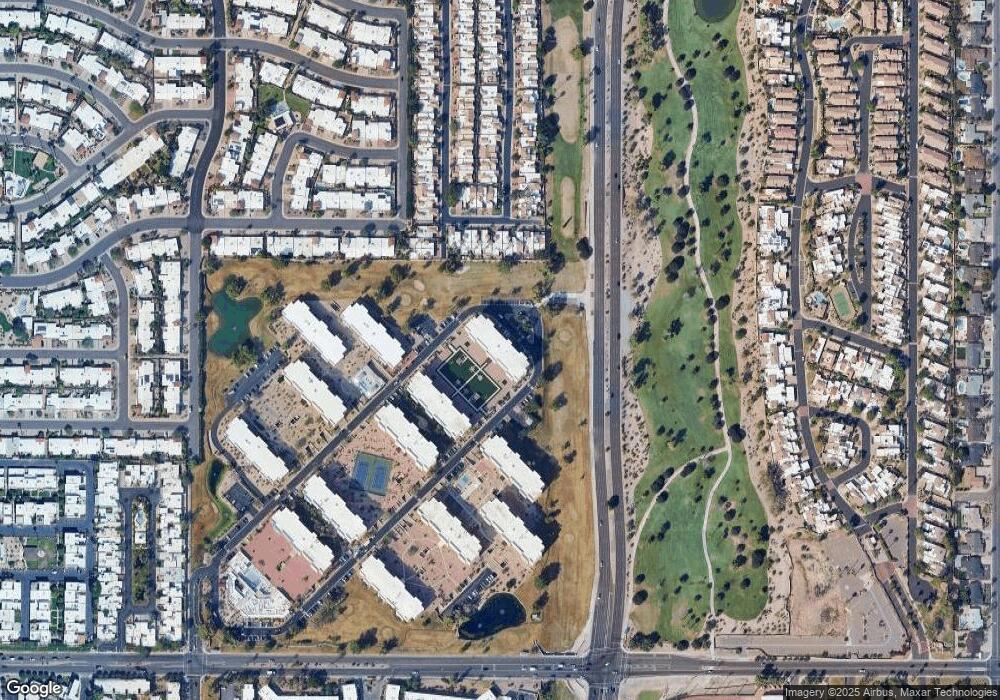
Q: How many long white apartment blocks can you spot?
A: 13